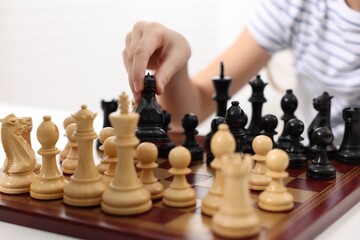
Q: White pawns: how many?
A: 8